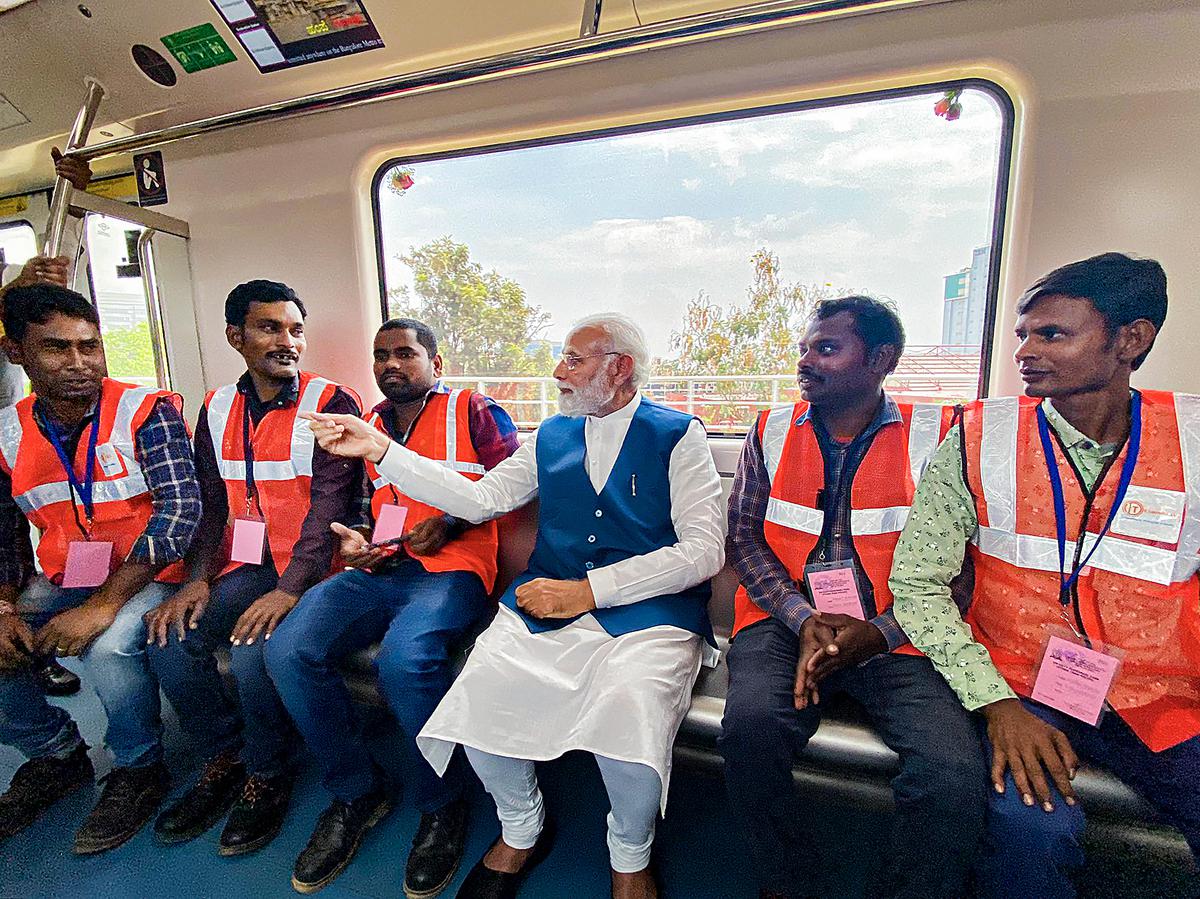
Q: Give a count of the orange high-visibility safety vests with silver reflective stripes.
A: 5